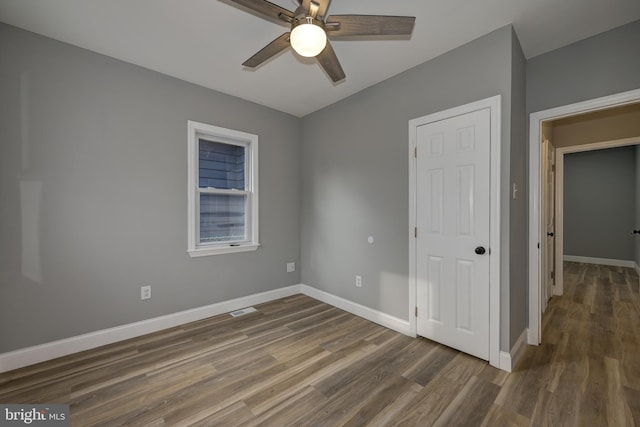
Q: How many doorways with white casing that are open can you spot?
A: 2